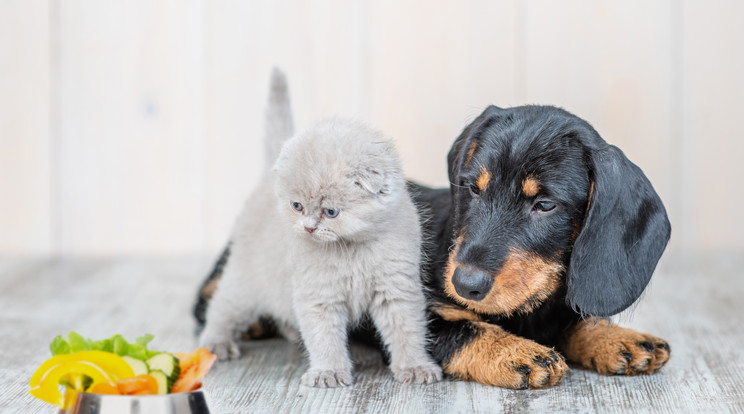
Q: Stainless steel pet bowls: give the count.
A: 1